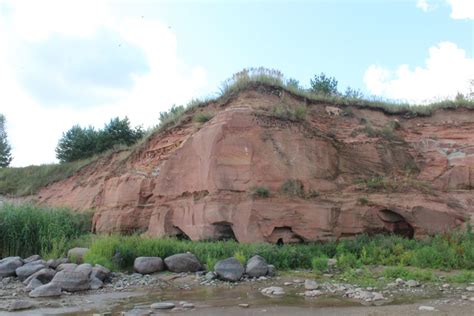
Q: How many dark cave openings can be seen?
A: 4